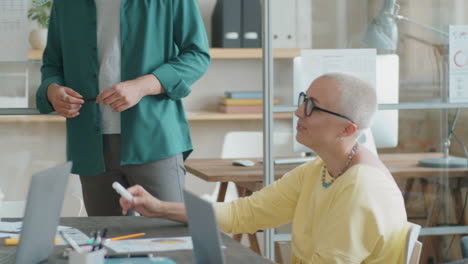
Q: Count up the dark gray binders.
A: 2